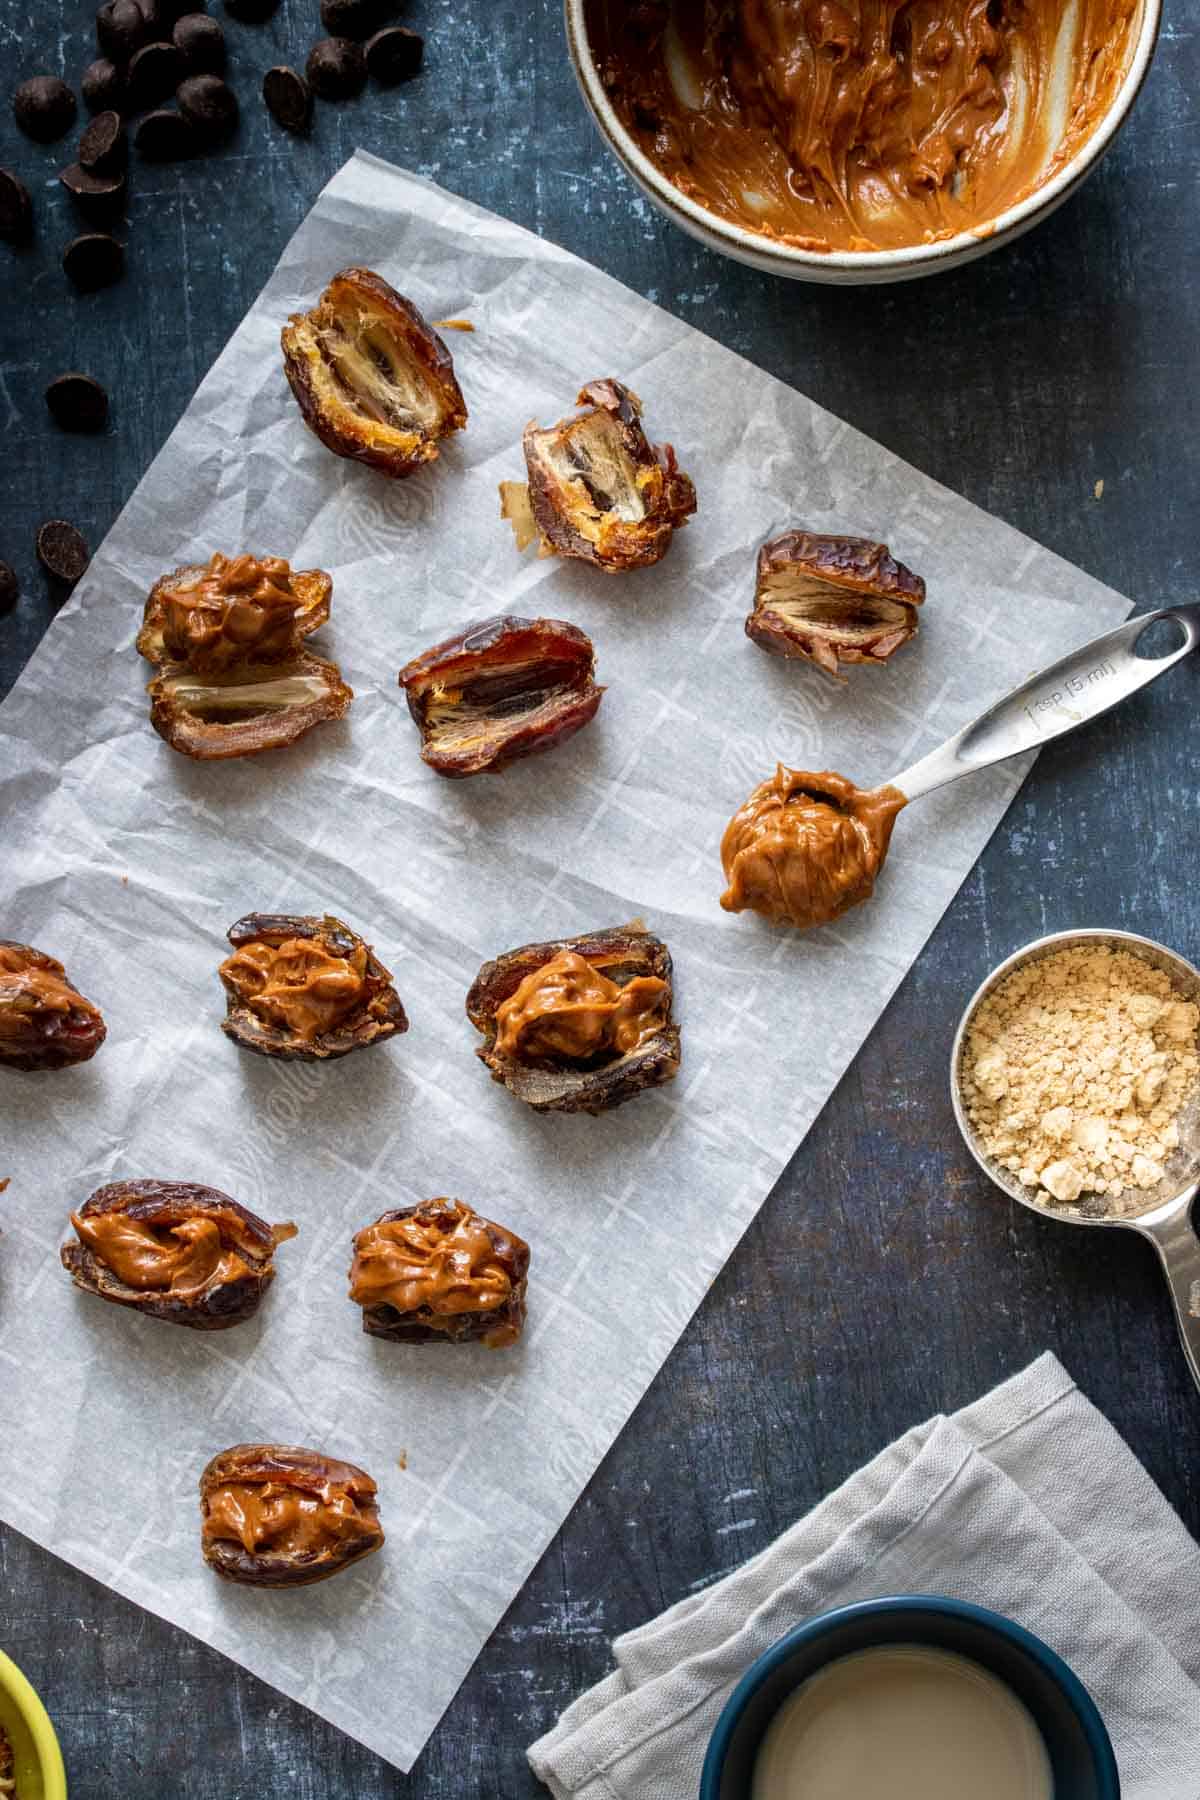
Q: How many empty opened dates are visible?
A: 4